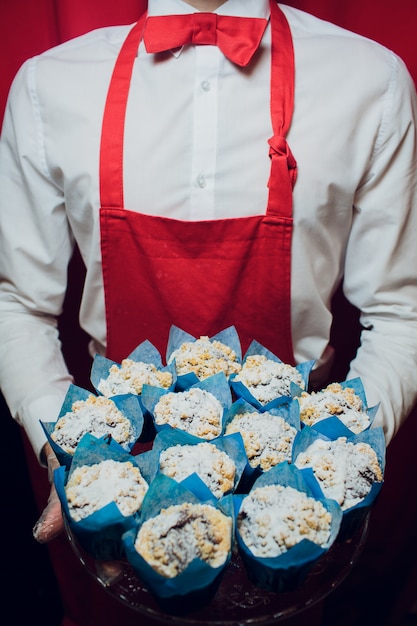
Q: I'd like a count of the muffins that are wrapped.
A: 12